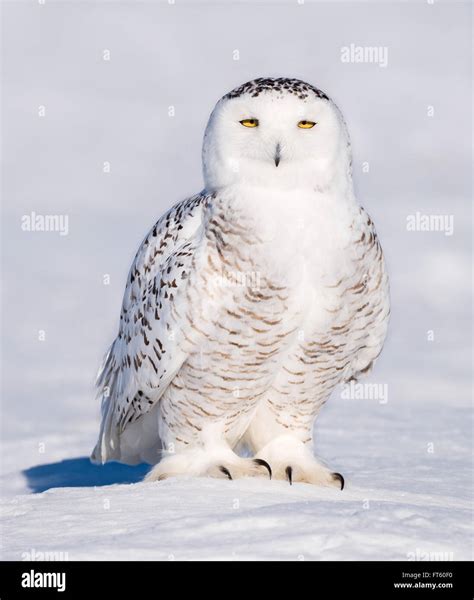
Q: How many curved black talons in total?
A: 4